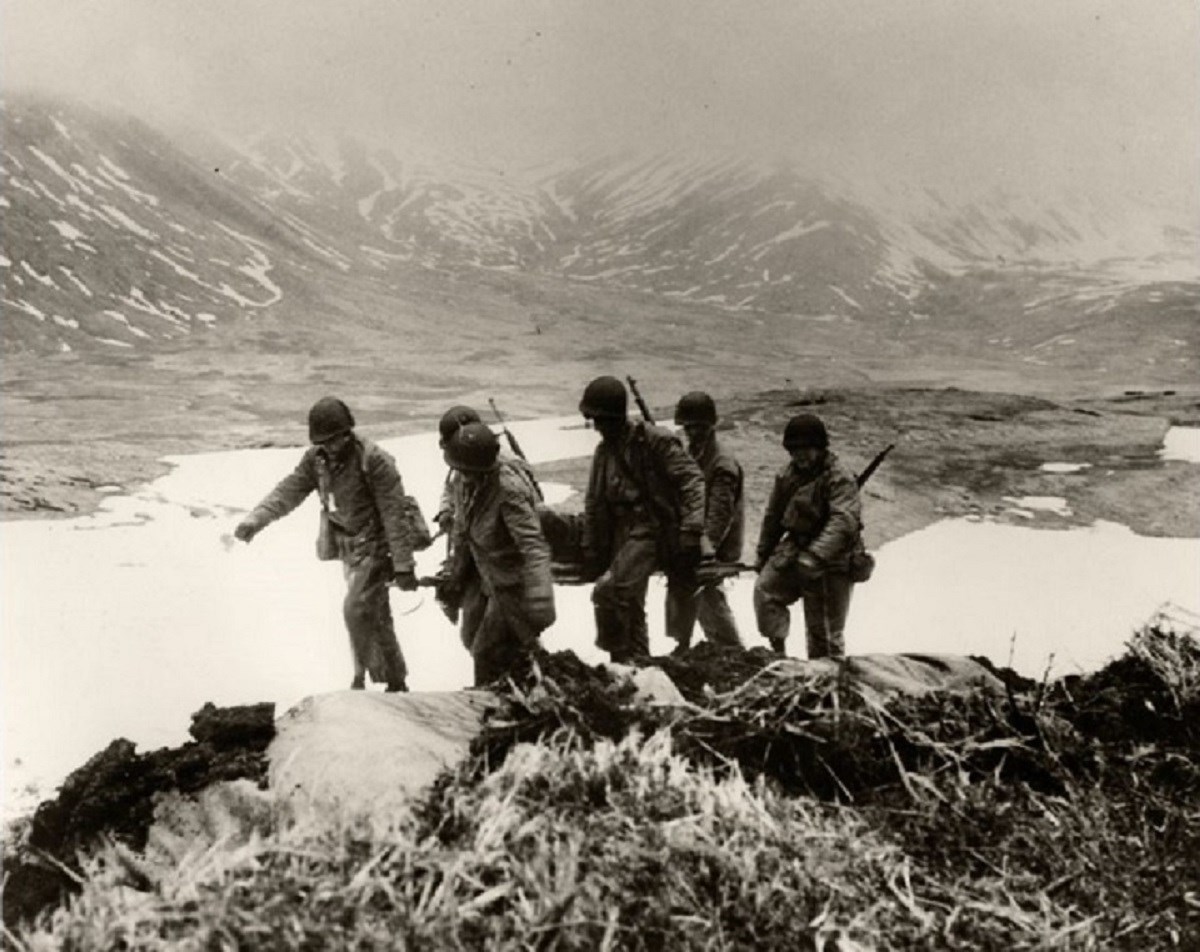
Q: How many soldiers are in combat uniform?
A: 6